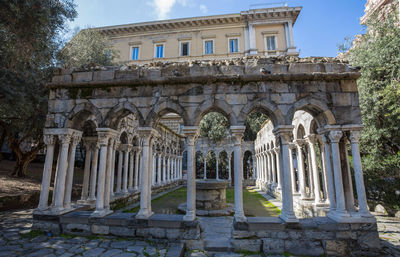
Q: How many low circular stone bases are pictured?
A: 1